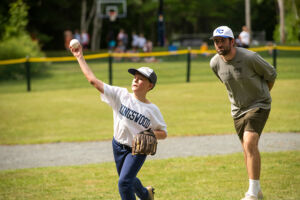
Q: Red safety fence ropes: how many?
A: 0